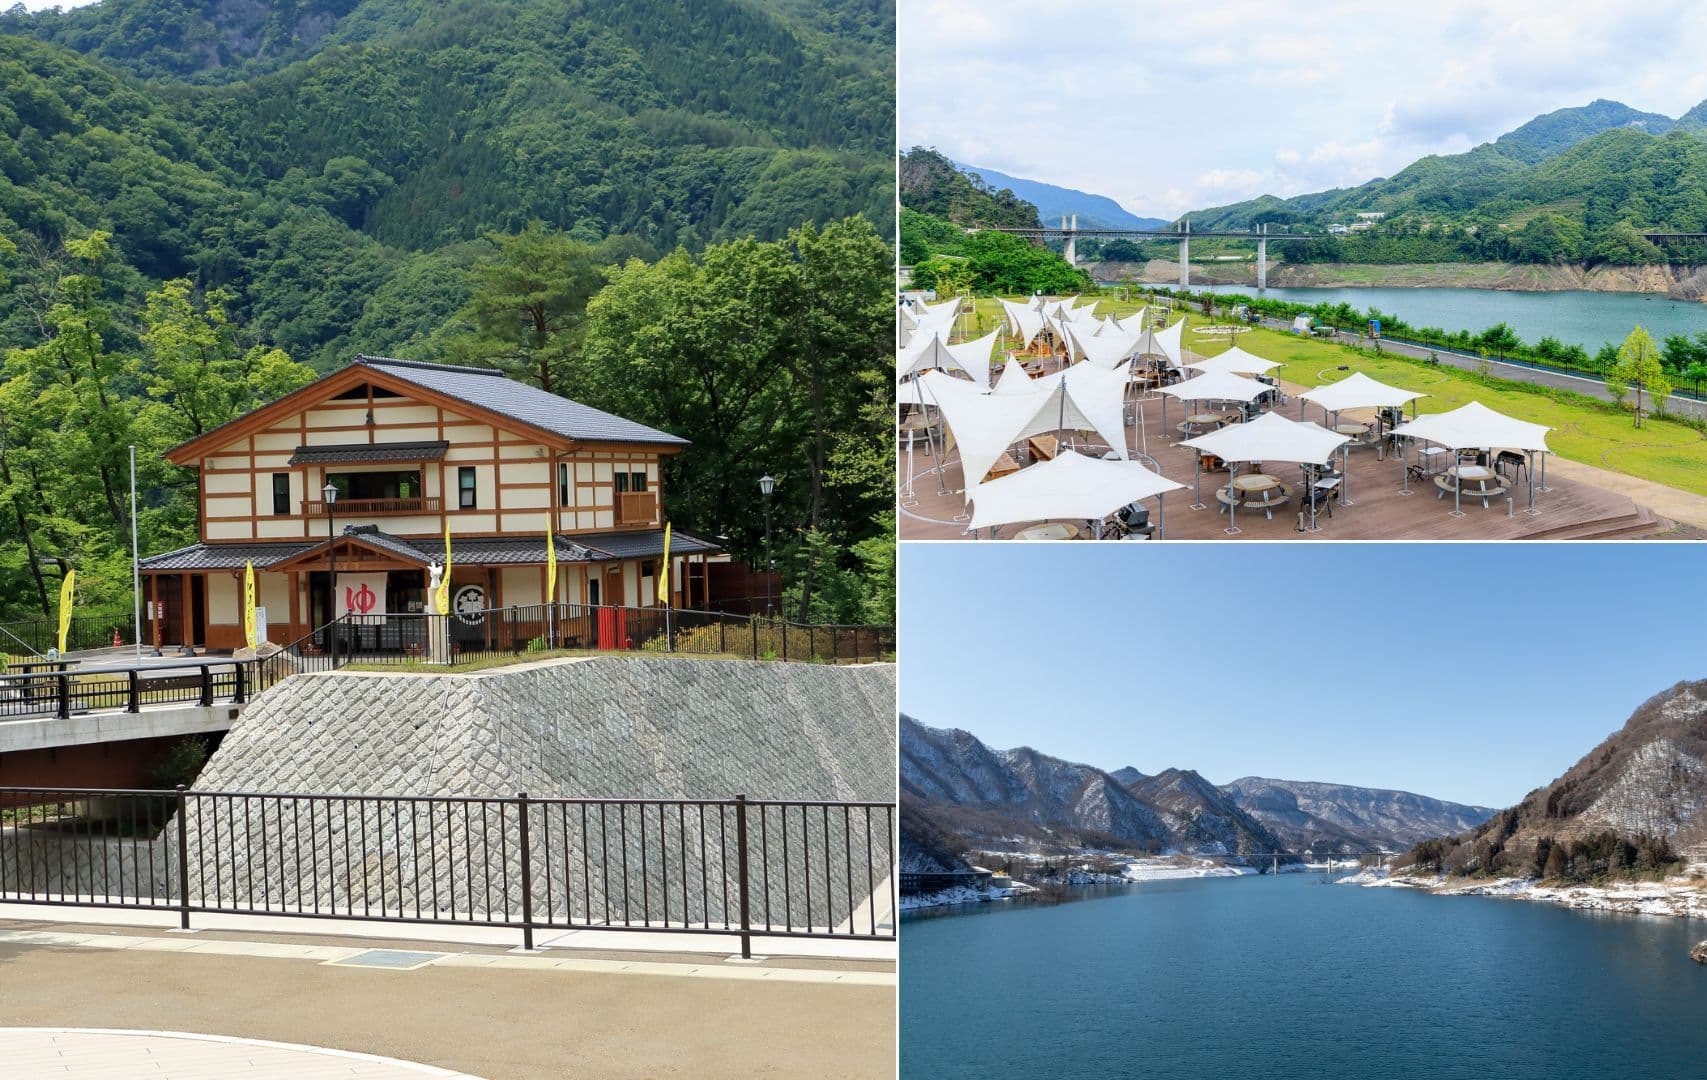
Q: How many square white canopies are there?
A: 6